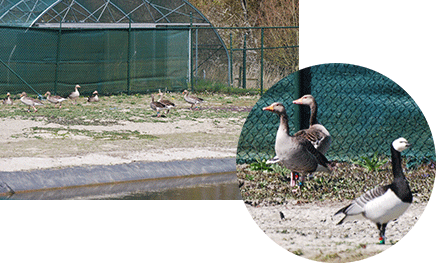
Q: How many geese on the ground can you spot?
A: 11